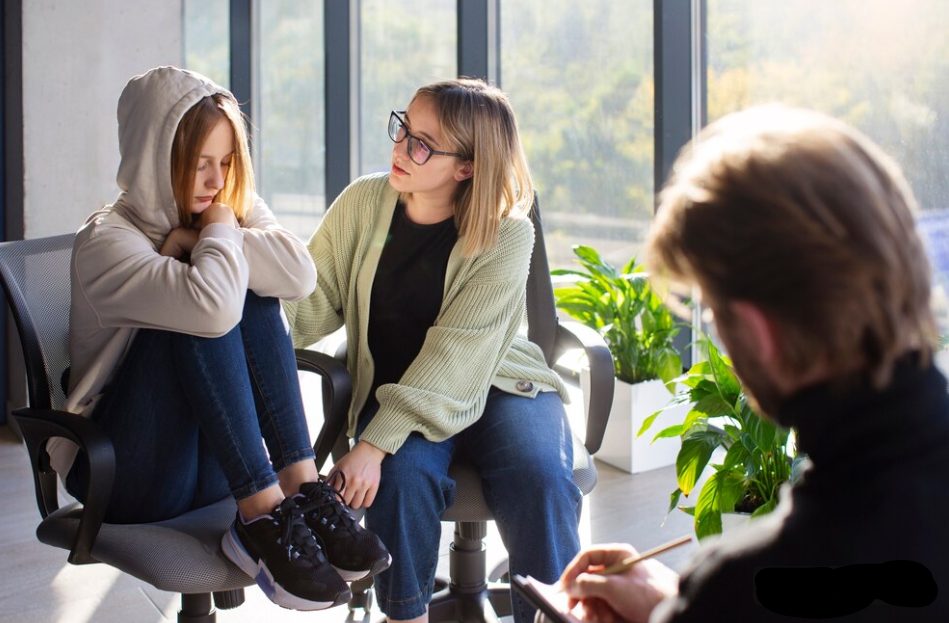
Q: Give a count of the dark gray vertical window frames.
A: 4